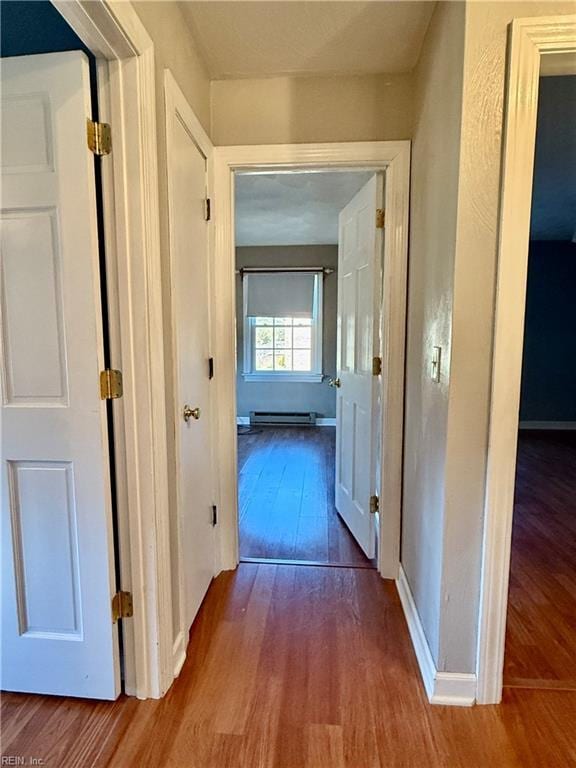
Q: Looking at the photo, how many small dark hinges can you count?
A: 3